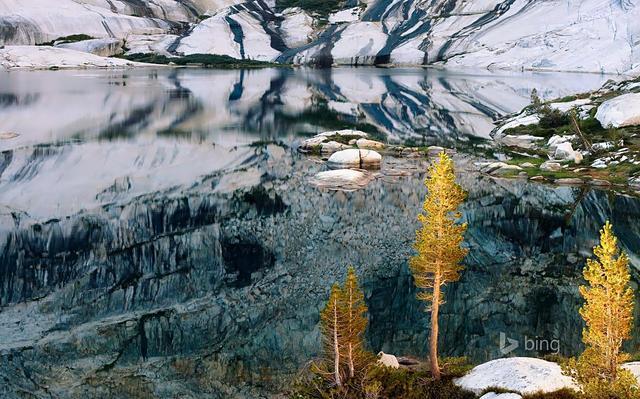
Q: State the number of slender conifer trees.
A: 4